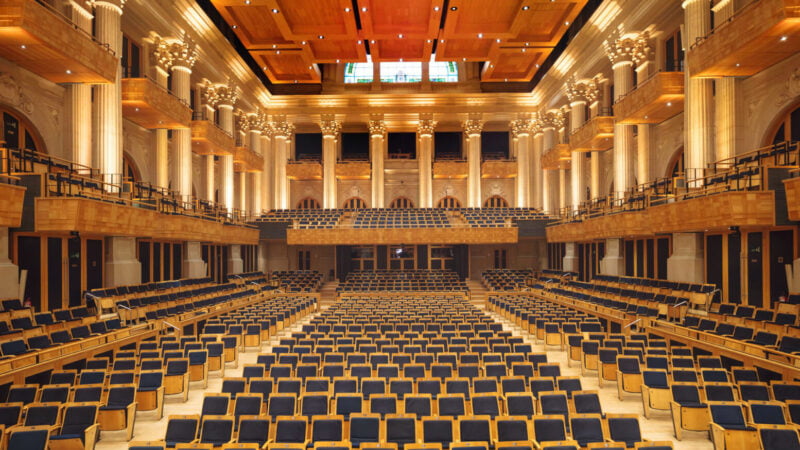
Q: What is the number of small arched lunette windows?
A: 5